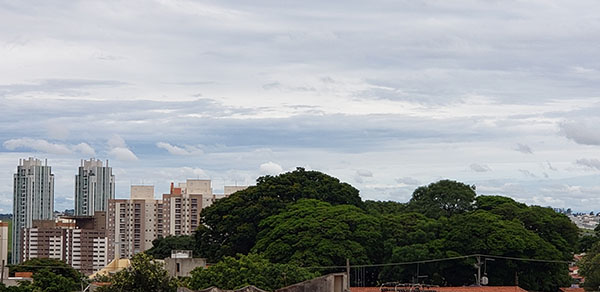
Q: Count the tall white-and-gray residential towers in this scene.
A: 2